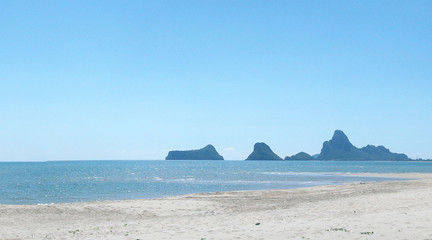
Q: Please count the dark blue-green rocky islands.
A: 4